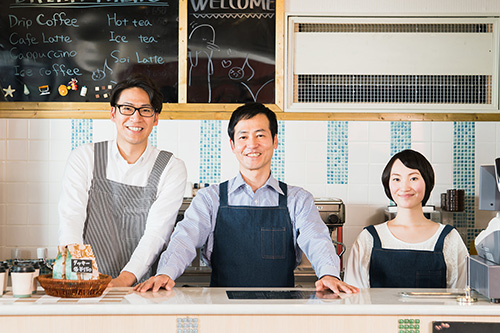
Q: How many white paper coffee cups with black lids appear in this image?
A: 4